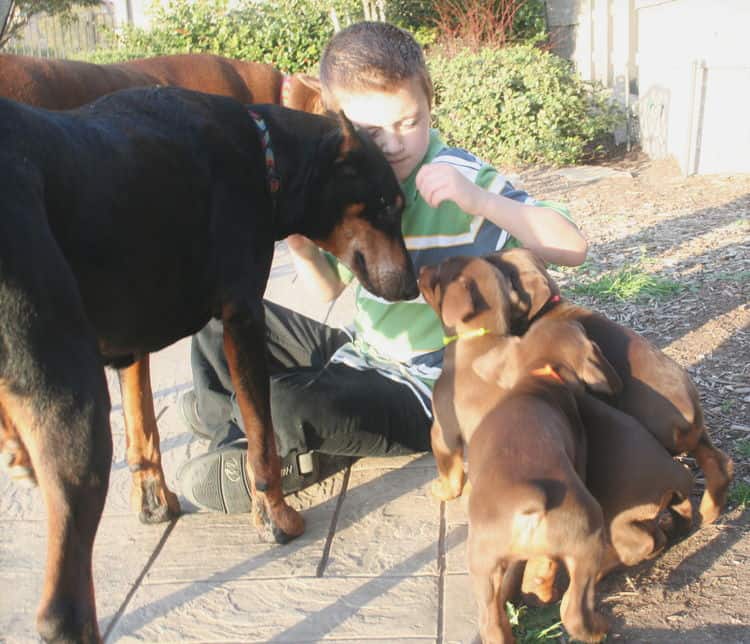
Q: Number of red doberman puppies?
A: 4